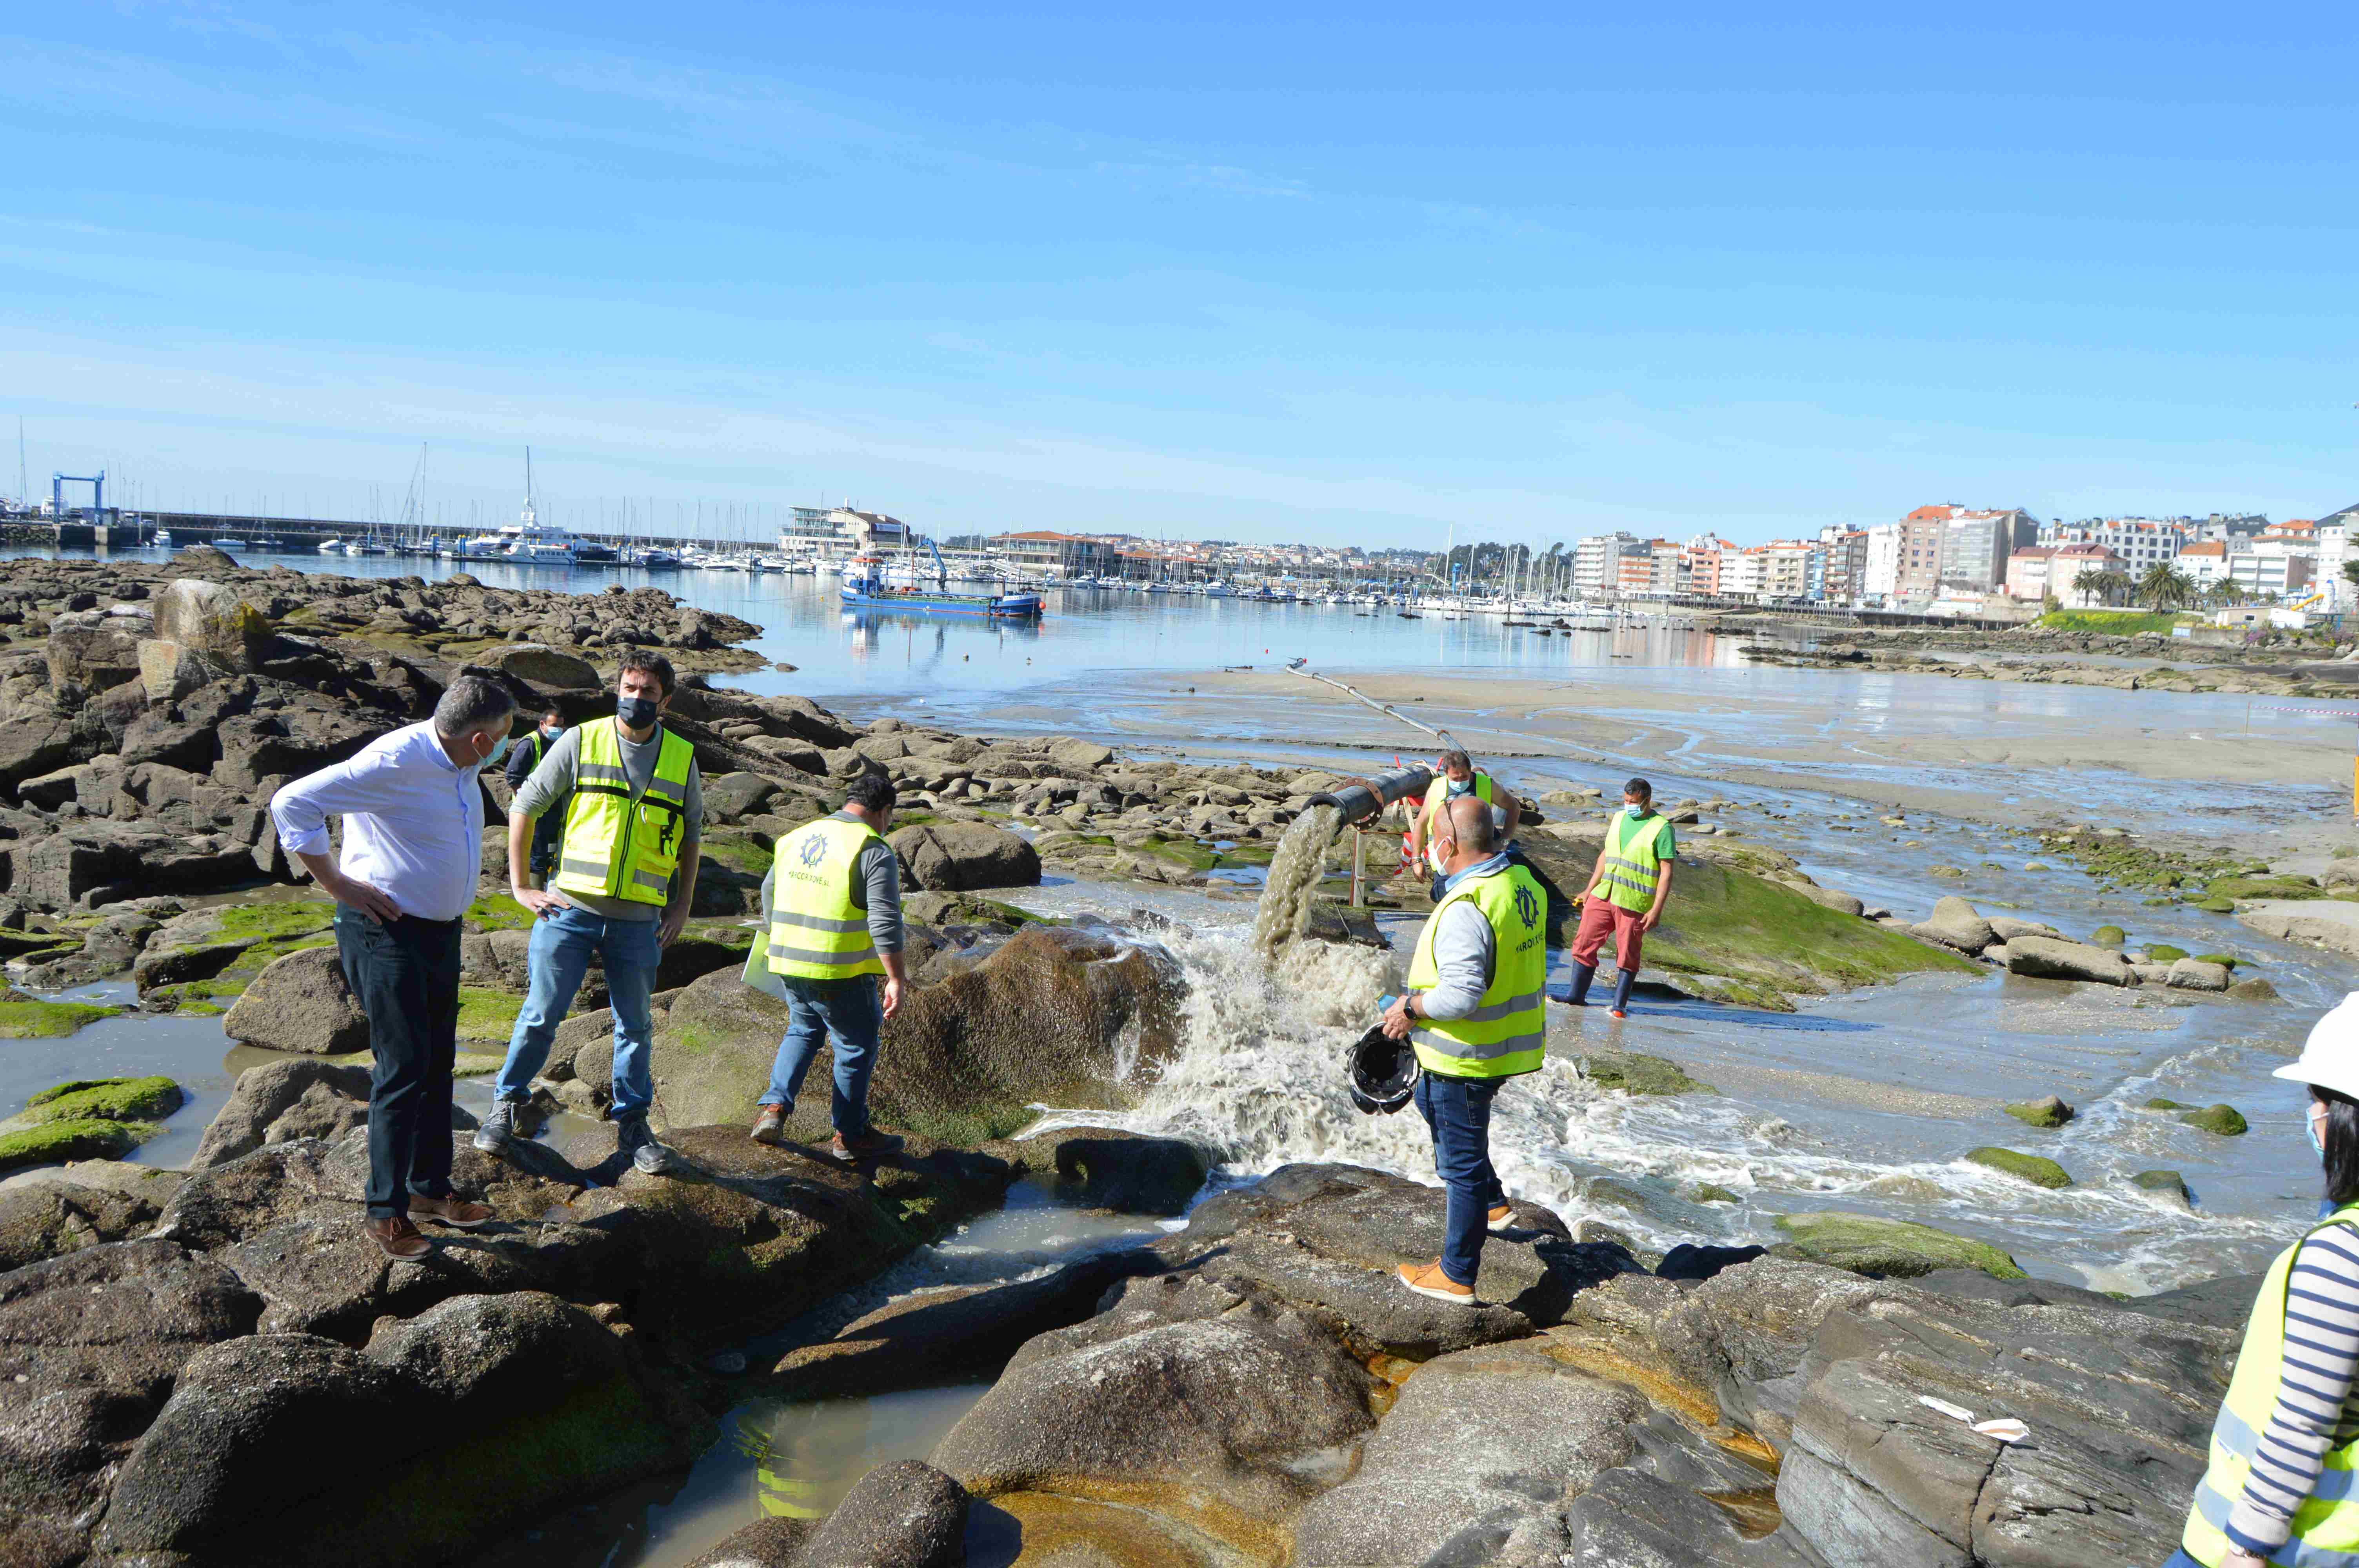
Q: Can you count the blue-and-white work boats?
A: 1